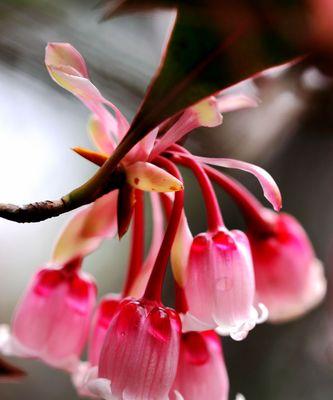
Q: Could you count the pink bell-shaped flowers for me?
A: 6